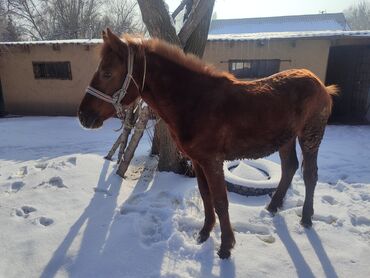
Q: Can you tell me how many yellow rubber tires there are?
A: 0